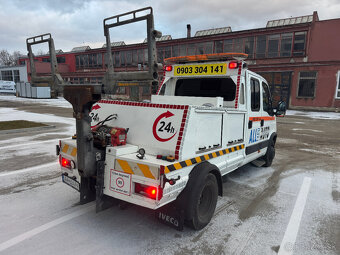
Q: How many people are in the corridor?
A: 0